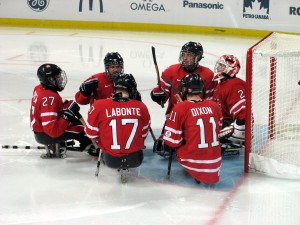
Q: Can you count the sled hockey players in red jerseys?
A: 6